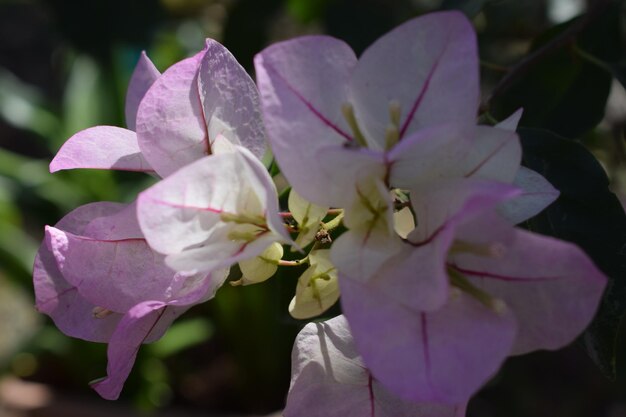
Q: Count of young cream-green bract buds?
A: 3